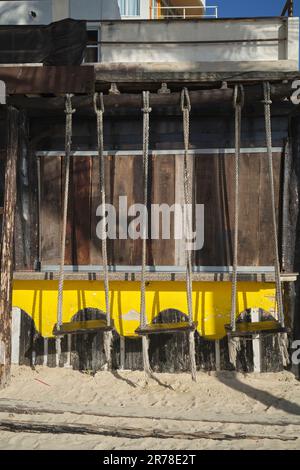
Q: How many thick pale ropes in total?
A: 6